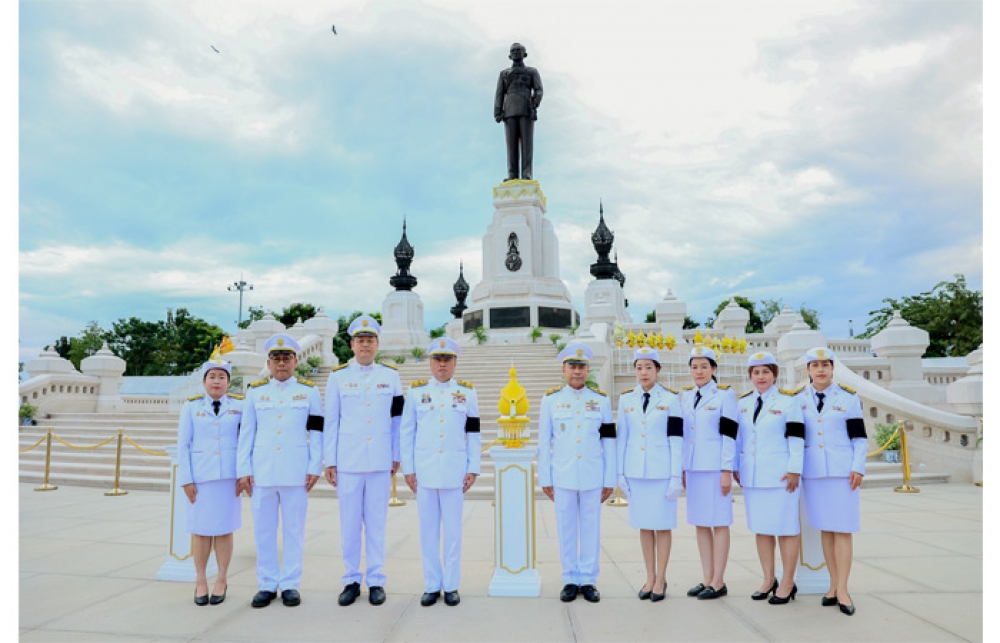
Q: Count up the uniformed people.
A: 9